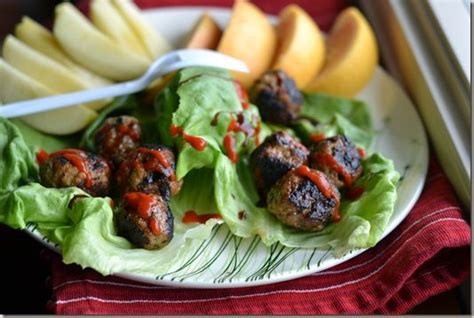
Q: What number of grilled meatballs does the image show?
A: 8